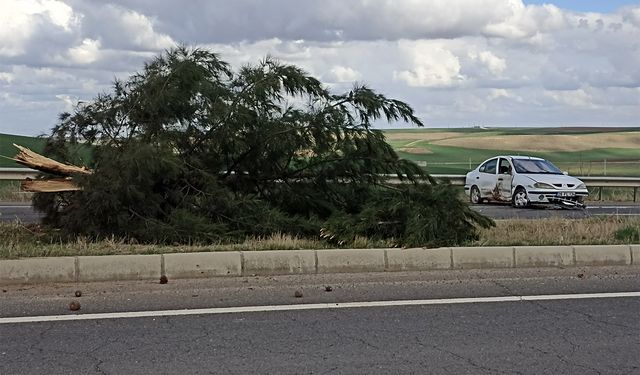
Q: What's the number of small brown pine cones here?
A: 5